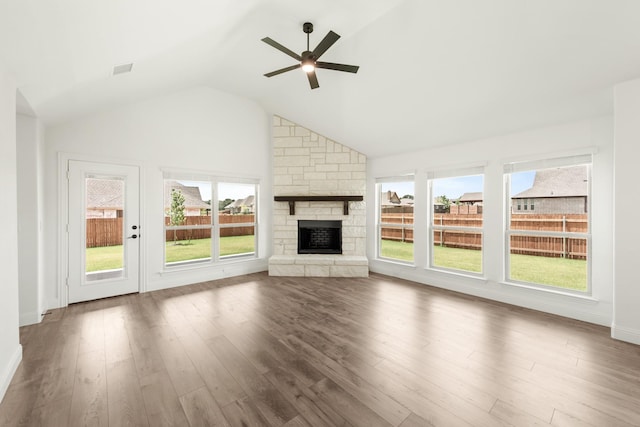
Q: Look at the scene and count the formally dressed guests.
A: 0